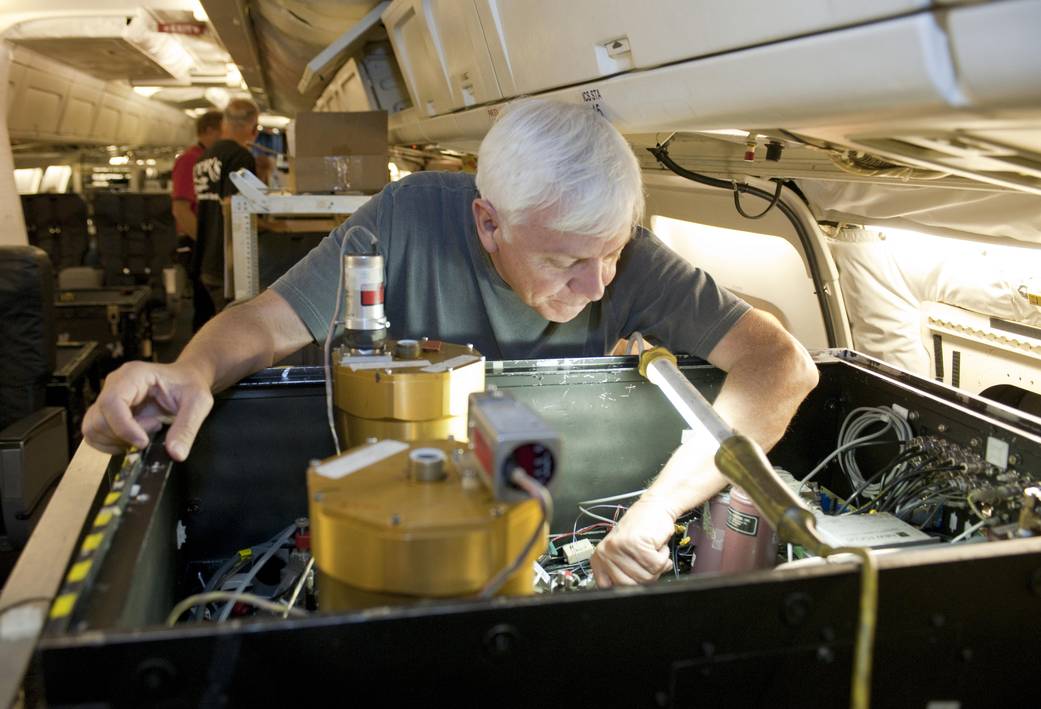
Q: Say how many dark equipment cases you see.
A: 1